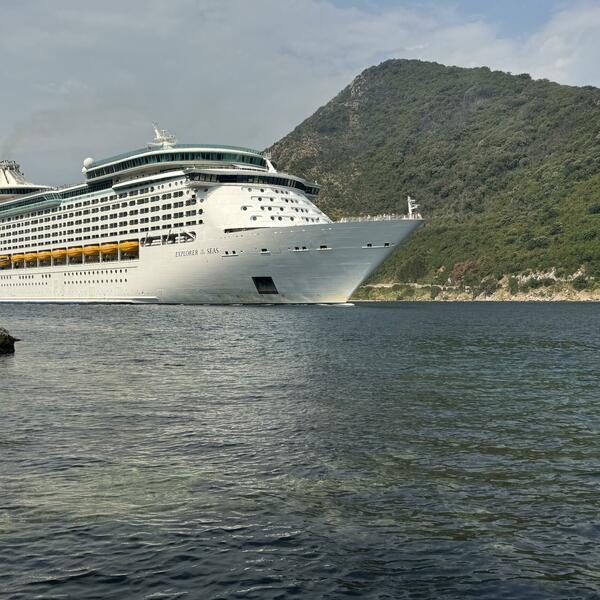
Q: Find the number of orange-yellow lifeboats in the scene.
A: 9